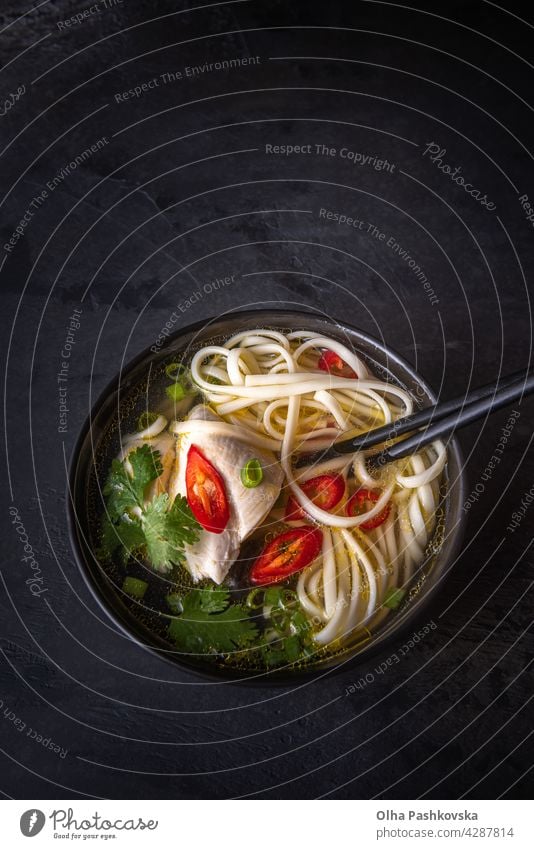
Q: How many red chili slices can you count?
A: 5